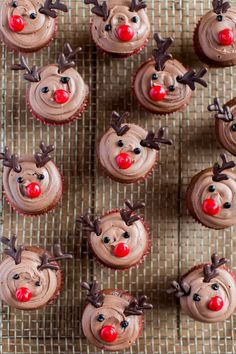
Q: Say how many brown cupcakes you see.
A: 13